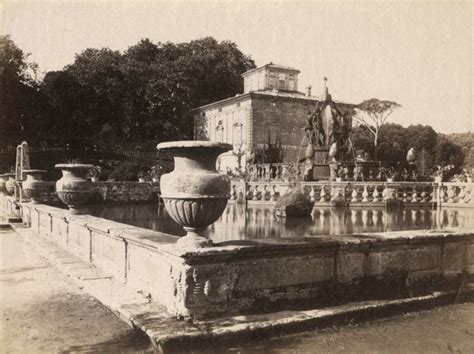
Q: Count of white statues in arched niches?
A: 0